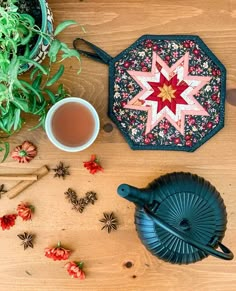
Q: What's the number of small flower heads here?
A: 6